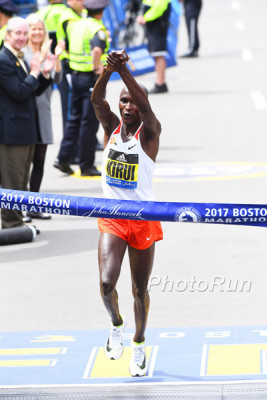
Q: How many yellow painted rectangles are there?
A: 4